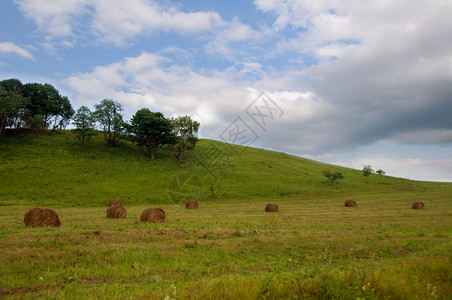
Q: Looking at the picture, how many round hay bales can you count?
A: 8